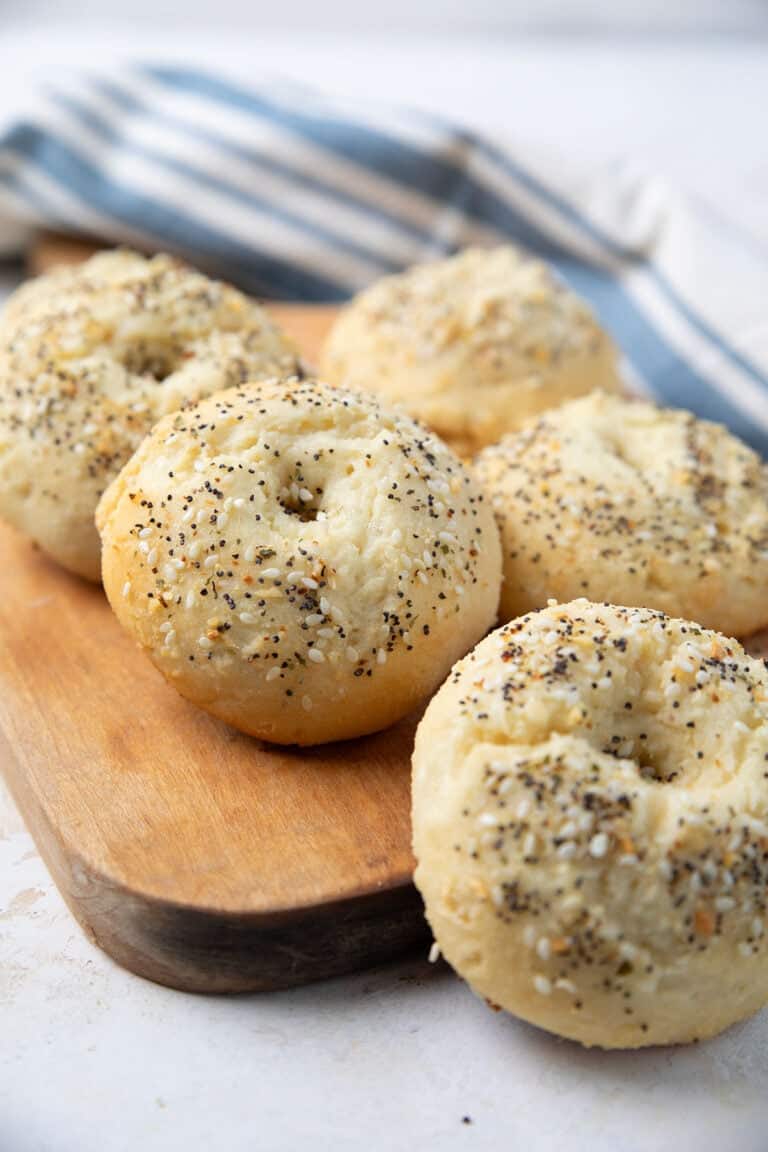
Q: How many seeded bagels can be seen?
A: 5